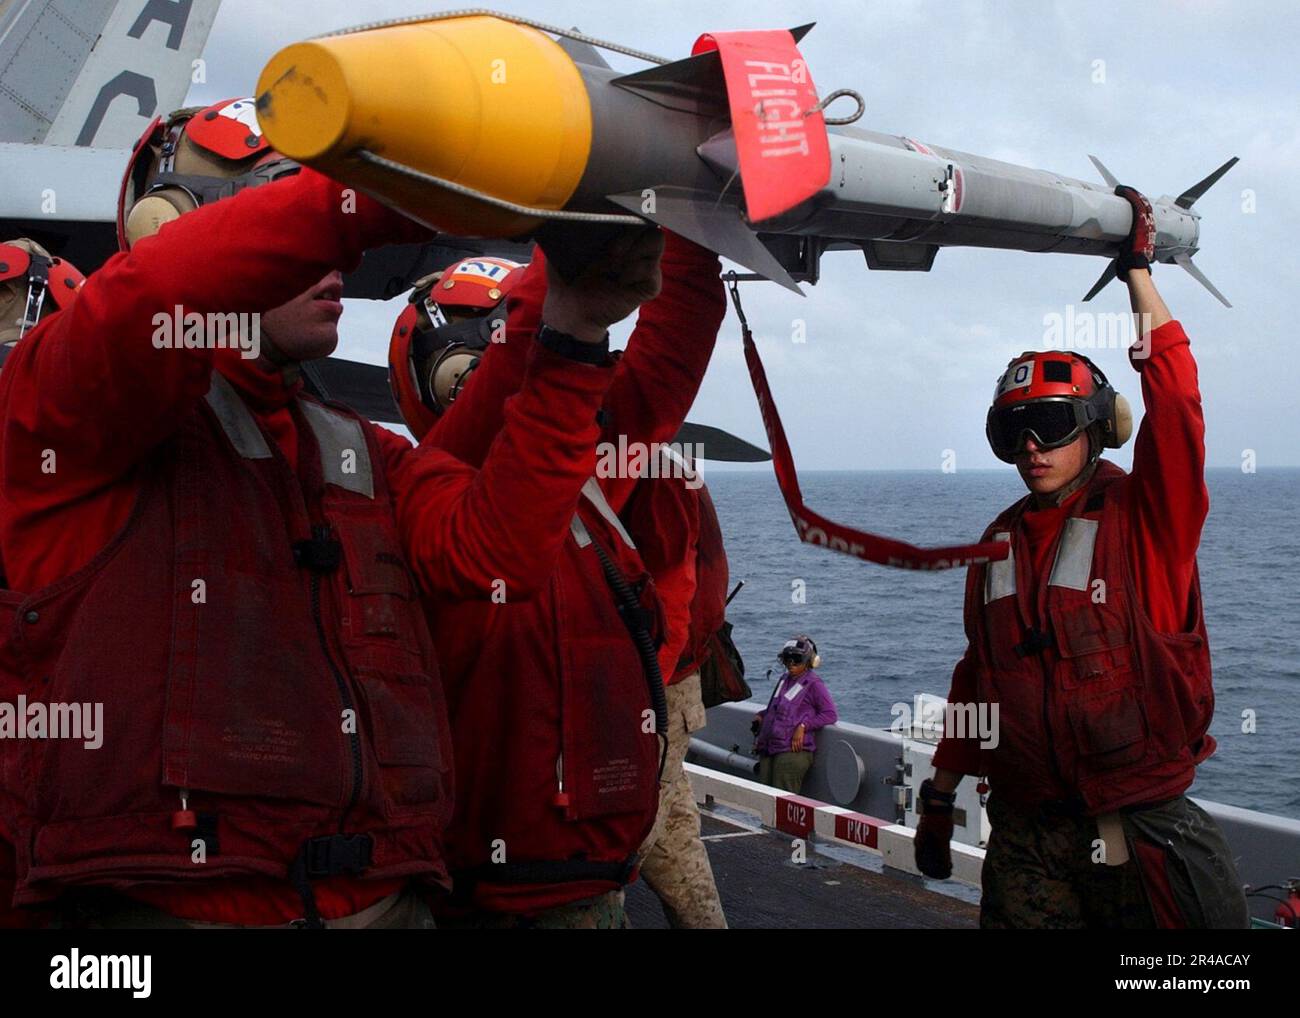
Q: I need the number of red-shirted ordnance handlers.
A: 5